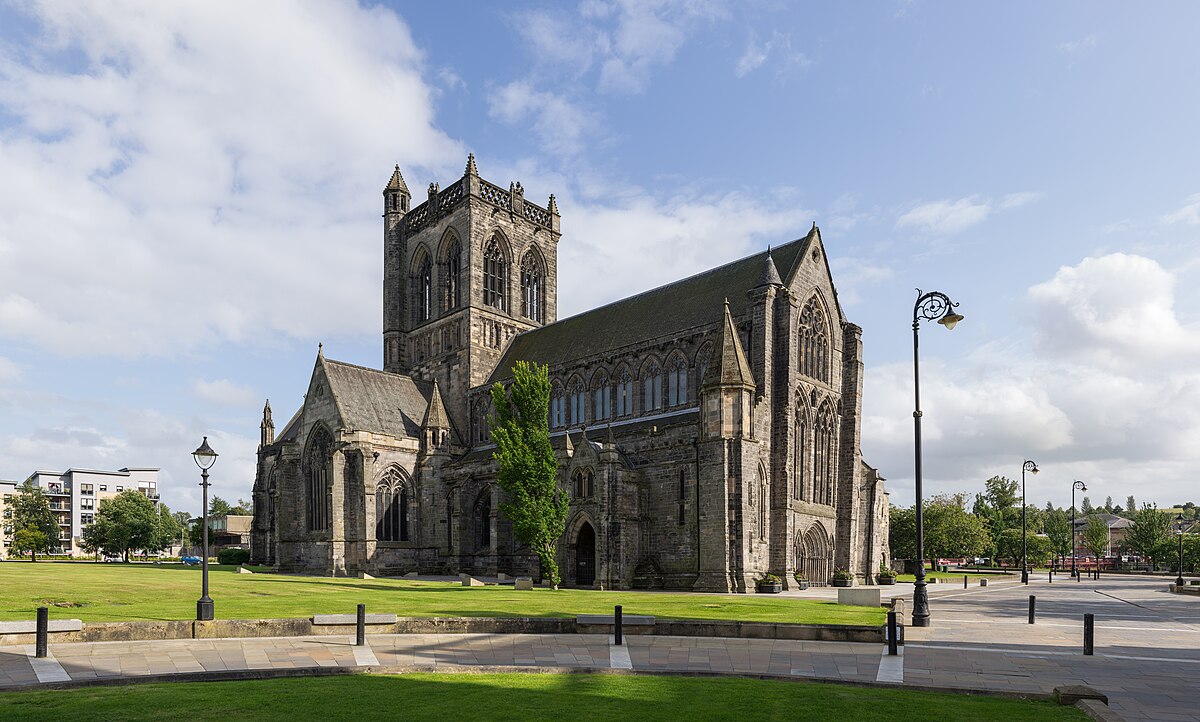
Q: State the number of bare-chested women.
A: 0